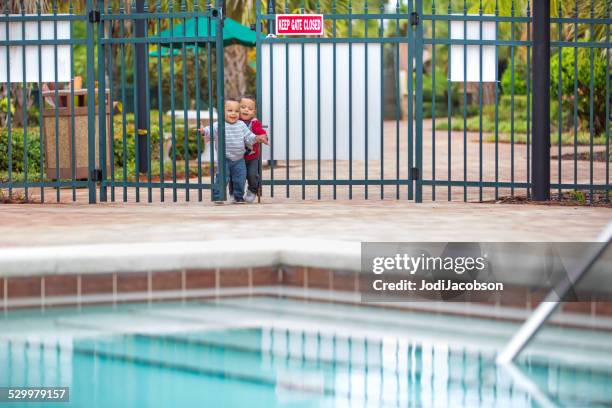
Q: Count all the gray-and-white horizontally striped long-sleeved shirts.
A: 1